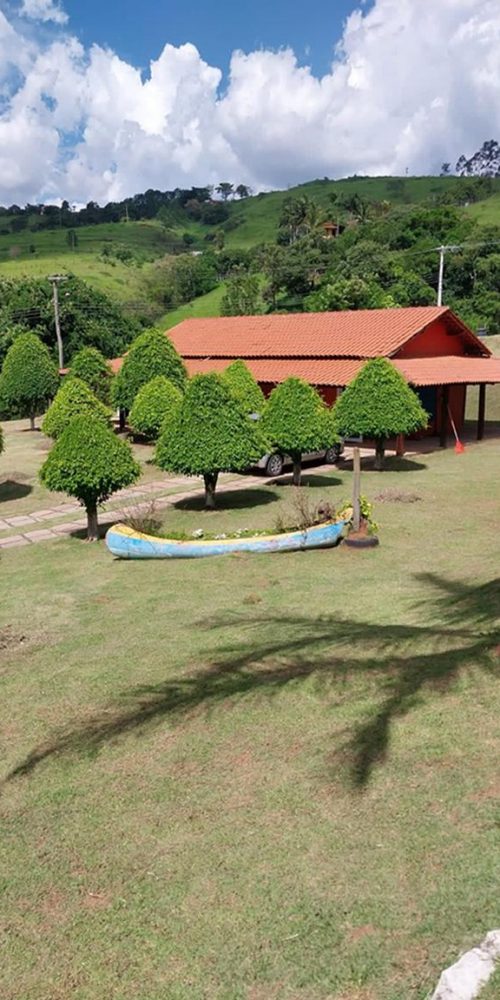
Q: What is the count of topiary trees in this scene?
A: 10